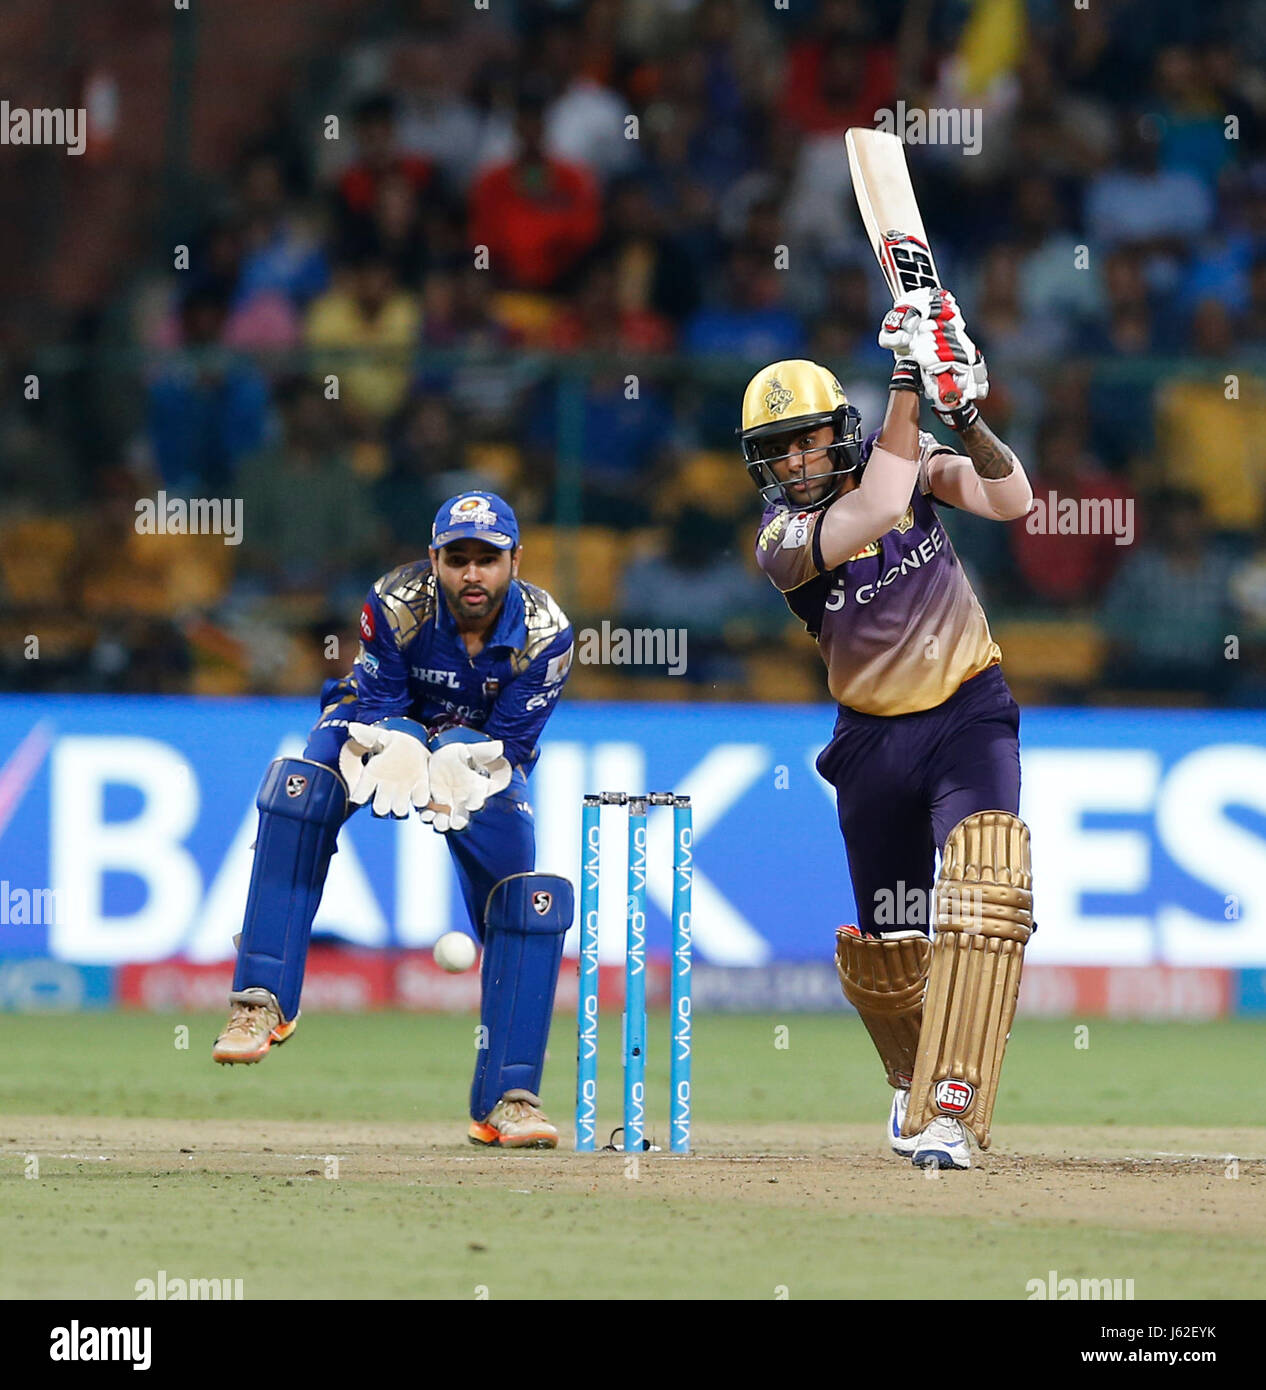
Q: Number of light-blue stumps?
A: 3